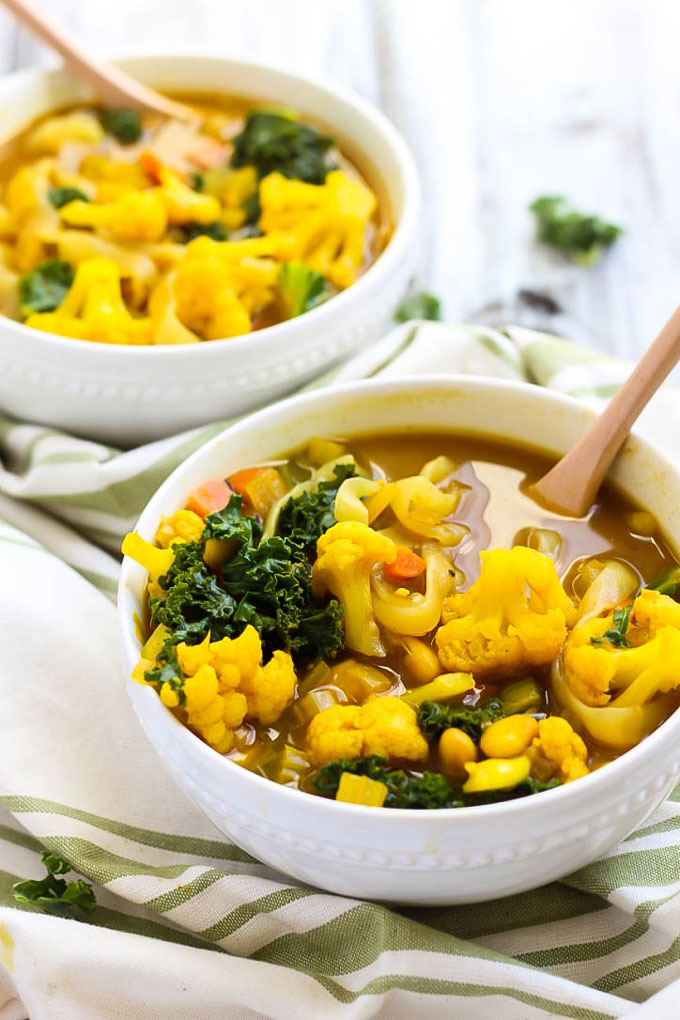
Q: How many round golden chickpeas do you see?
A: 3